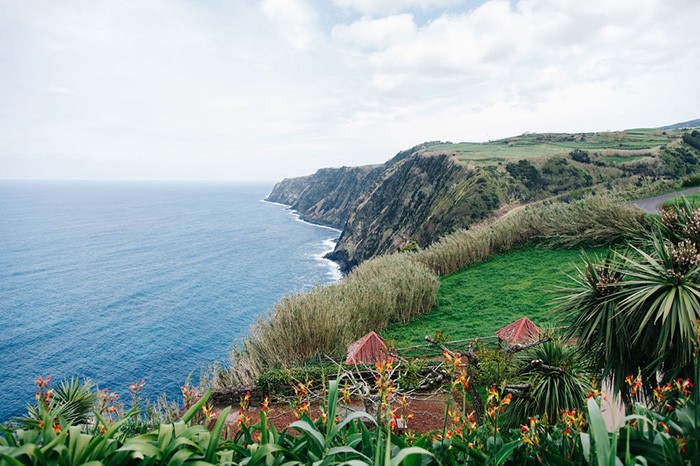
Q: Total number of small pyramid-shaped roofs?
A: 2